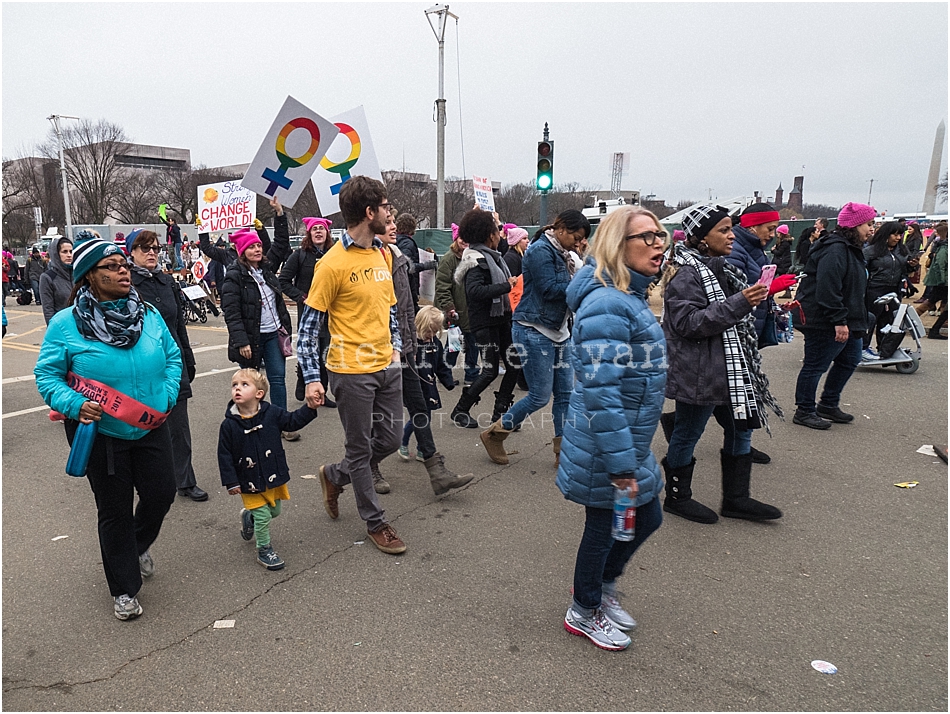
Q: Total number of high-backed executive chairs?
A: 0